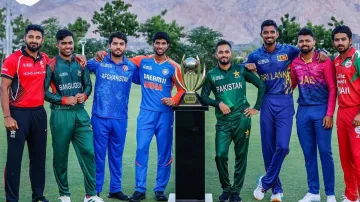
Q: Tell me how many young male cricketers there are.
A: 8